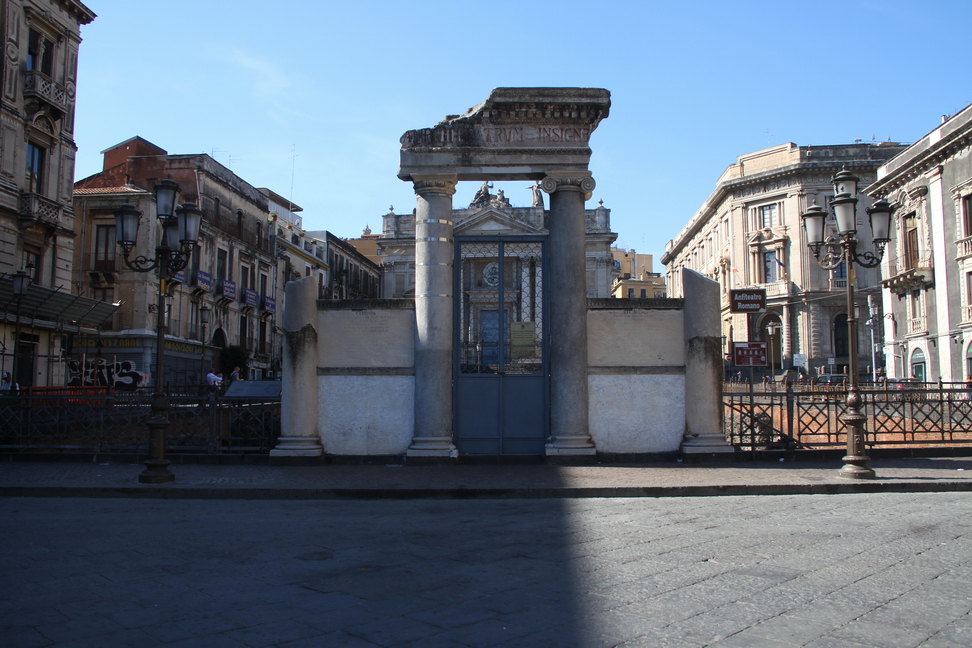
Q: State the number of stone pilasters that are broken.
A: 2